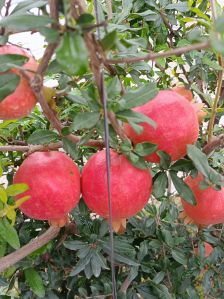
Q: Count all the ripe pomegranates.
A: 5